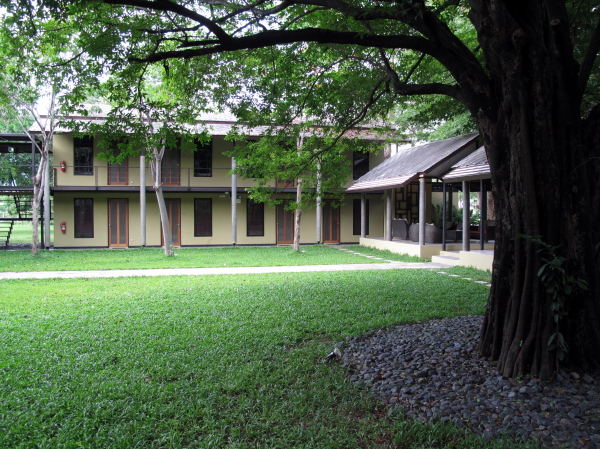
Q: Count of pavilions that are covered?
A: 2